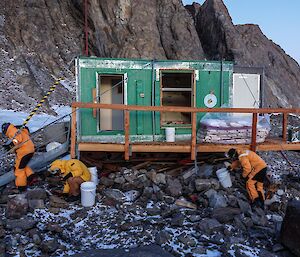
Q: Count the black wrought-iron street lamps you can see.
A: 0